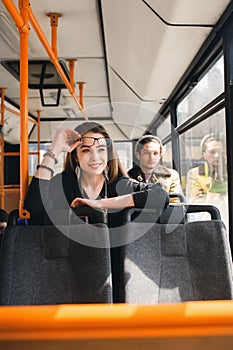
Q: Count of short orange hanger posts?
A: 3